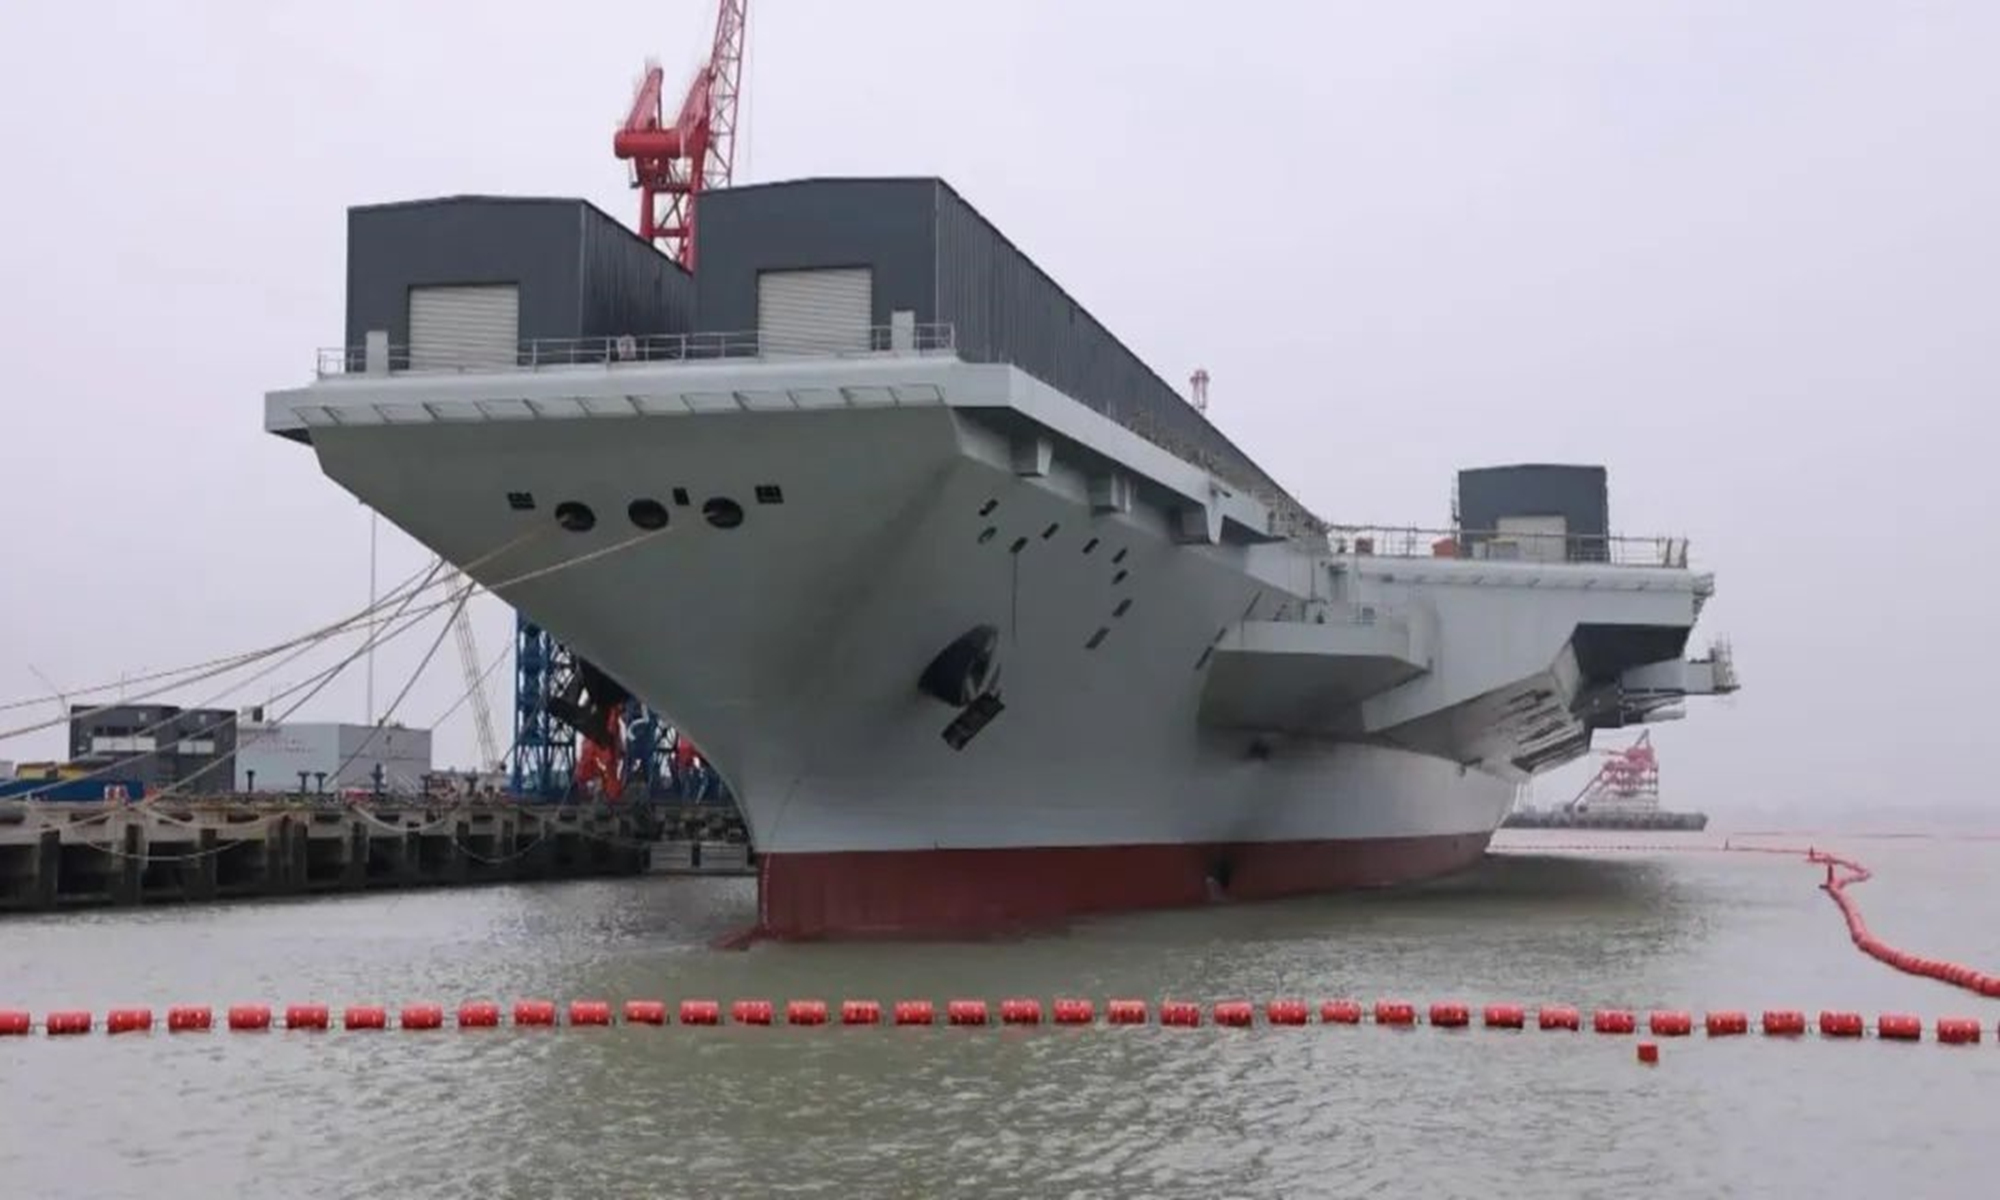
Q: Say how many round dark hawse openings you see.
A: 3